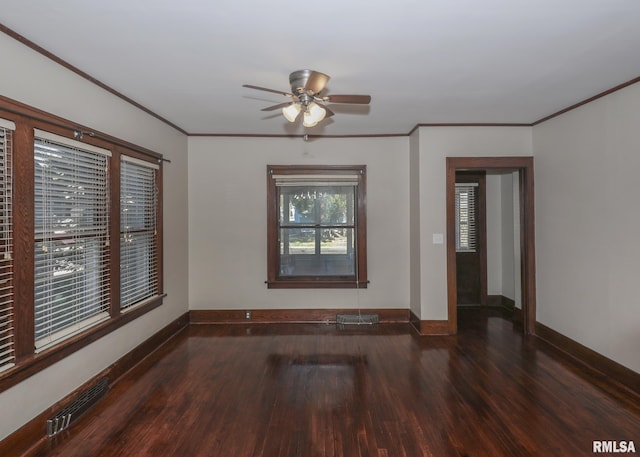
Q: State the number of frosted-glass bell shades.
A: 3